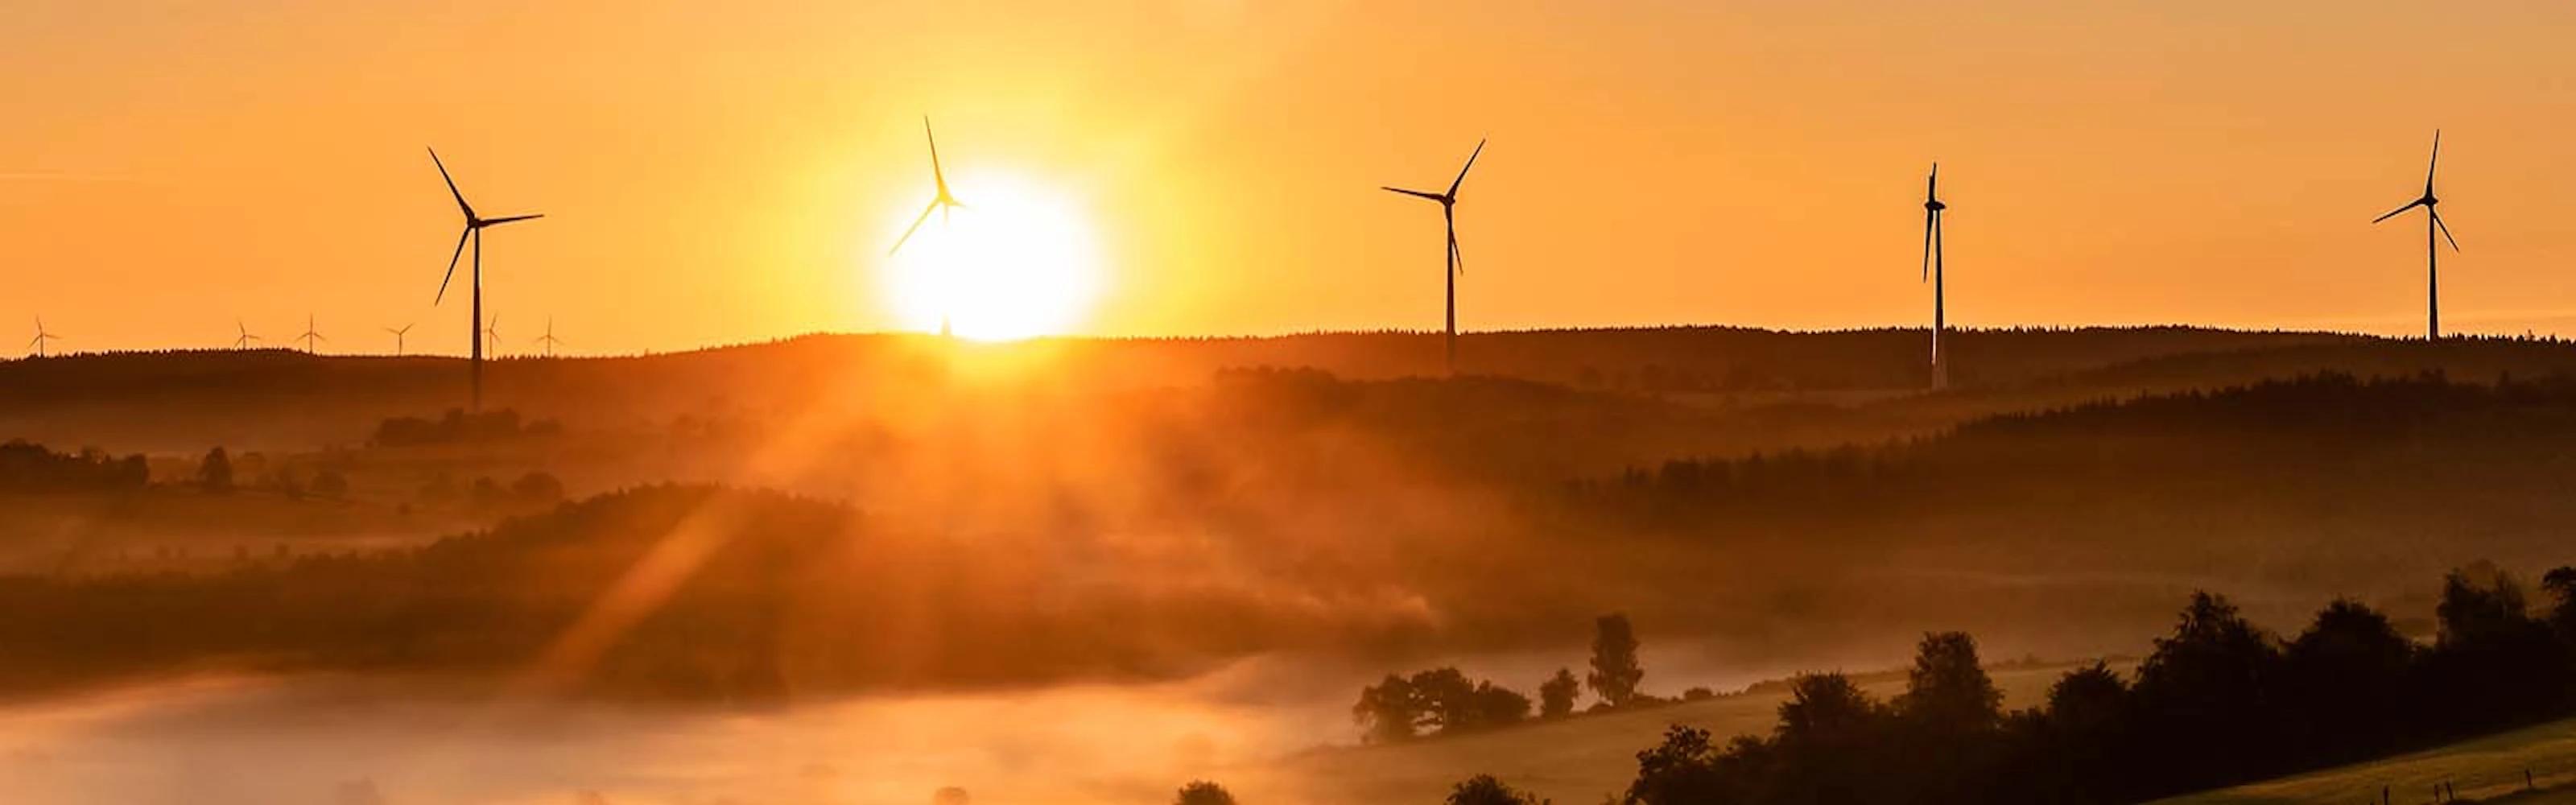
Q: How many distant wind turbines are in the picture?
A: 6